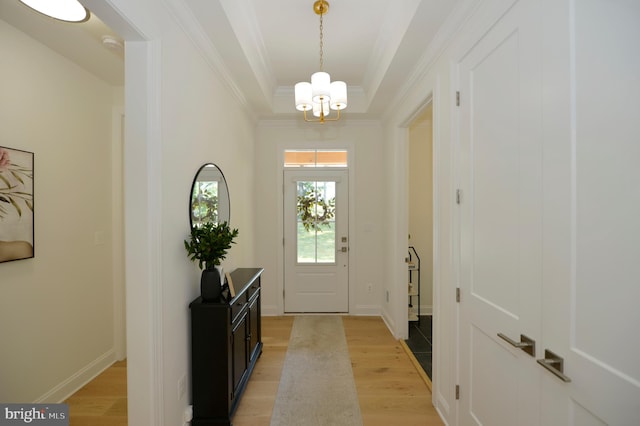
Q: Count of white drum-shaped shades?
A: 4